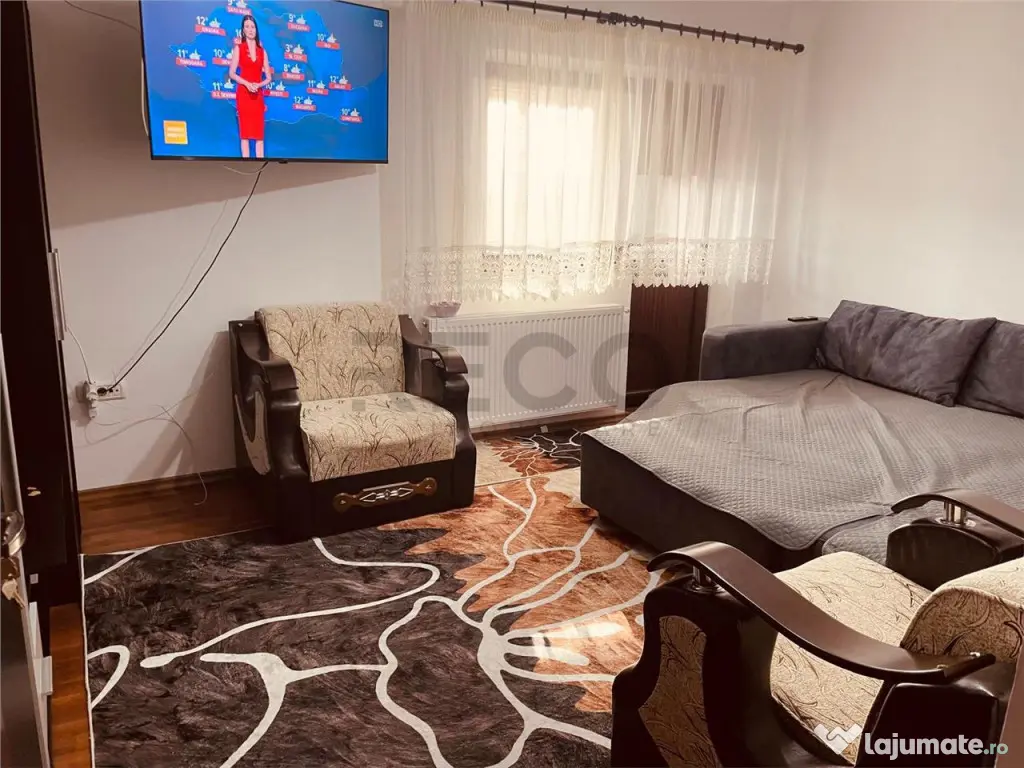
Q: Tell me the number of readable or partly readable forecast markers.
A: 15